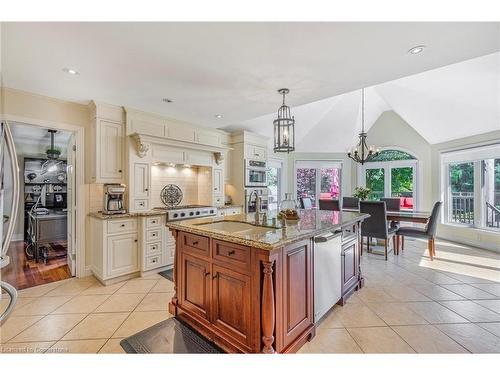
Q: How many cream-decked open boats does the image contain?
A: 0